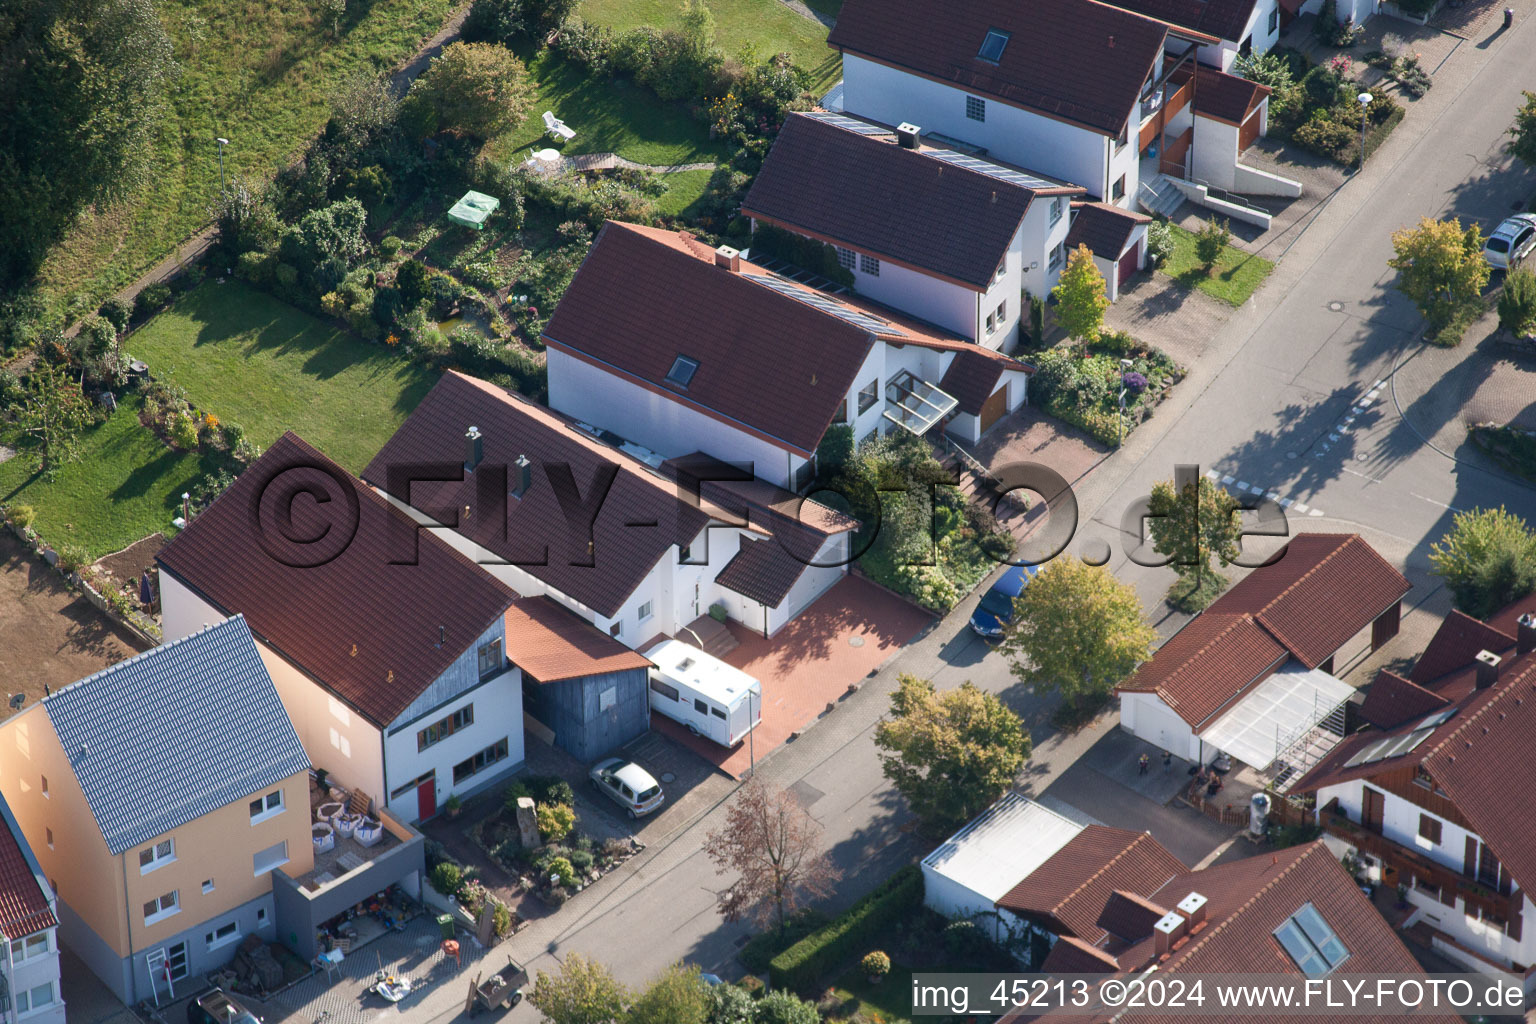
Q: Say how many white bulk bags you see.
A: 4